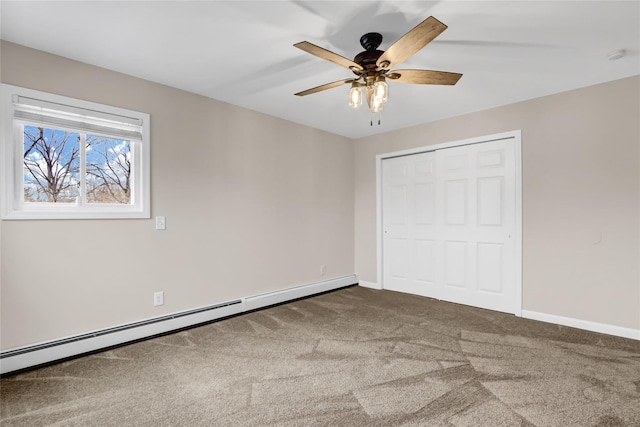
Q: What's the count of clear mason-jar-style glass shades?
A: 3